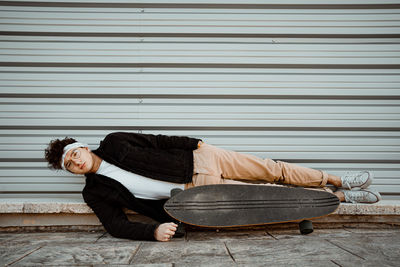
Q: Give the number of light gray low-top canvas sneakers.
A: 2